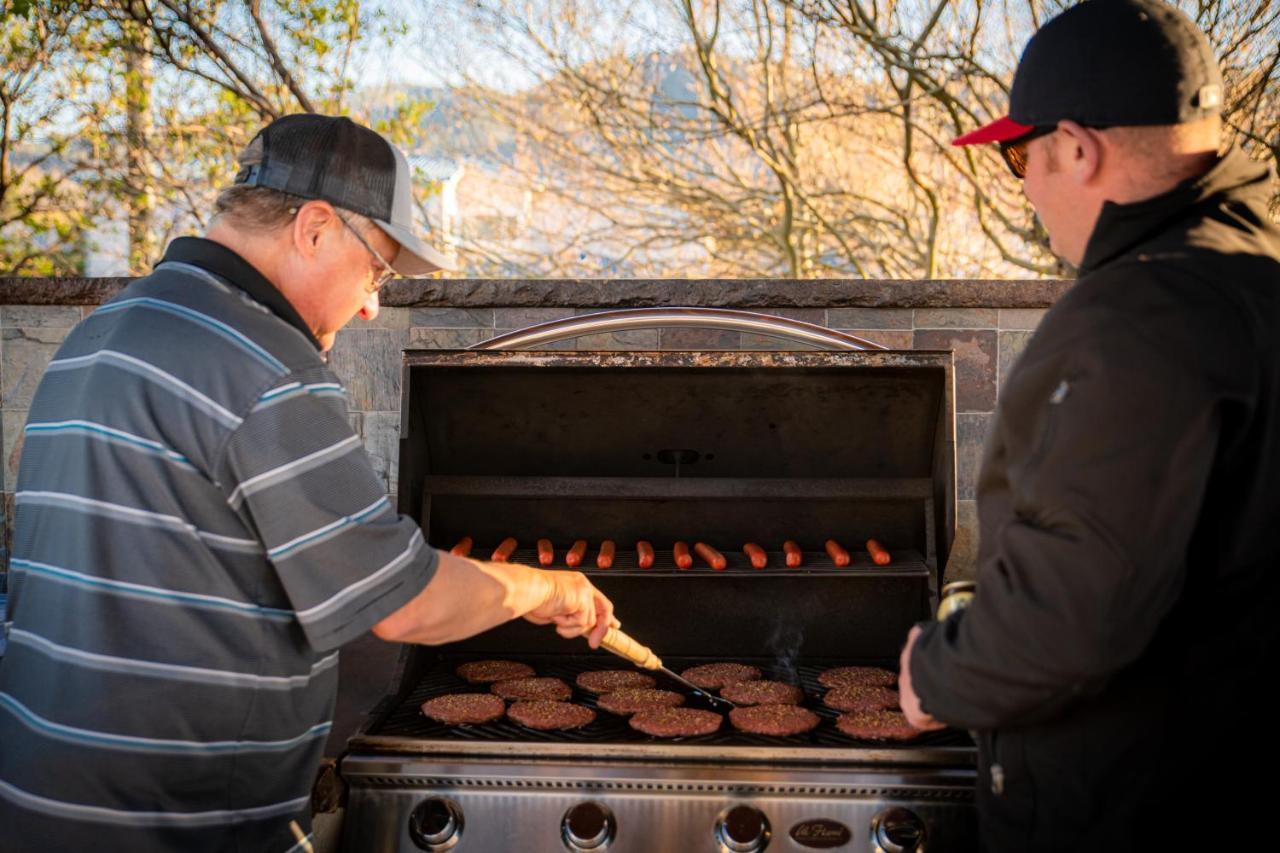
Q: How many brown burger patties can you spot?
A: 13